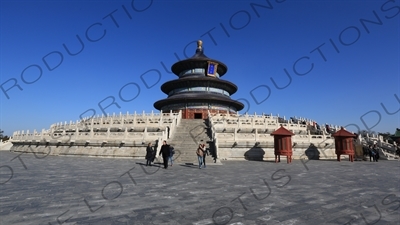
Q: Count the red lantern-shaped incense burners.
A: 2